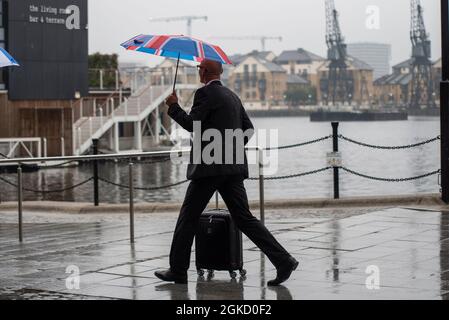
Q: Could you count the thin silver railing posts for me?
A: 3